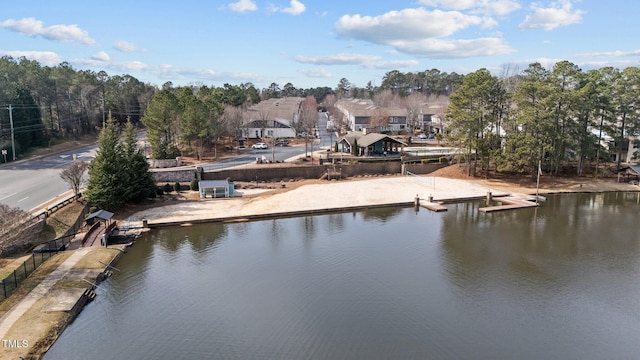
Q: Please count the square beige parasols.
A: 0